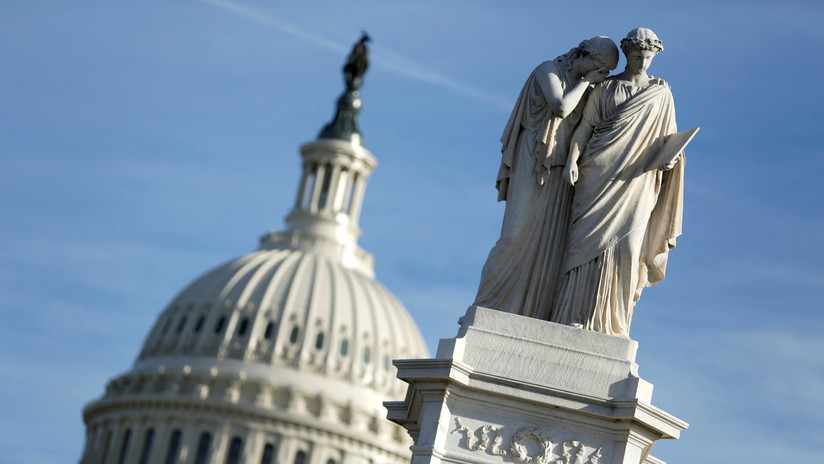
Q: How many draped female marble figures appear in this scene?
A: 2